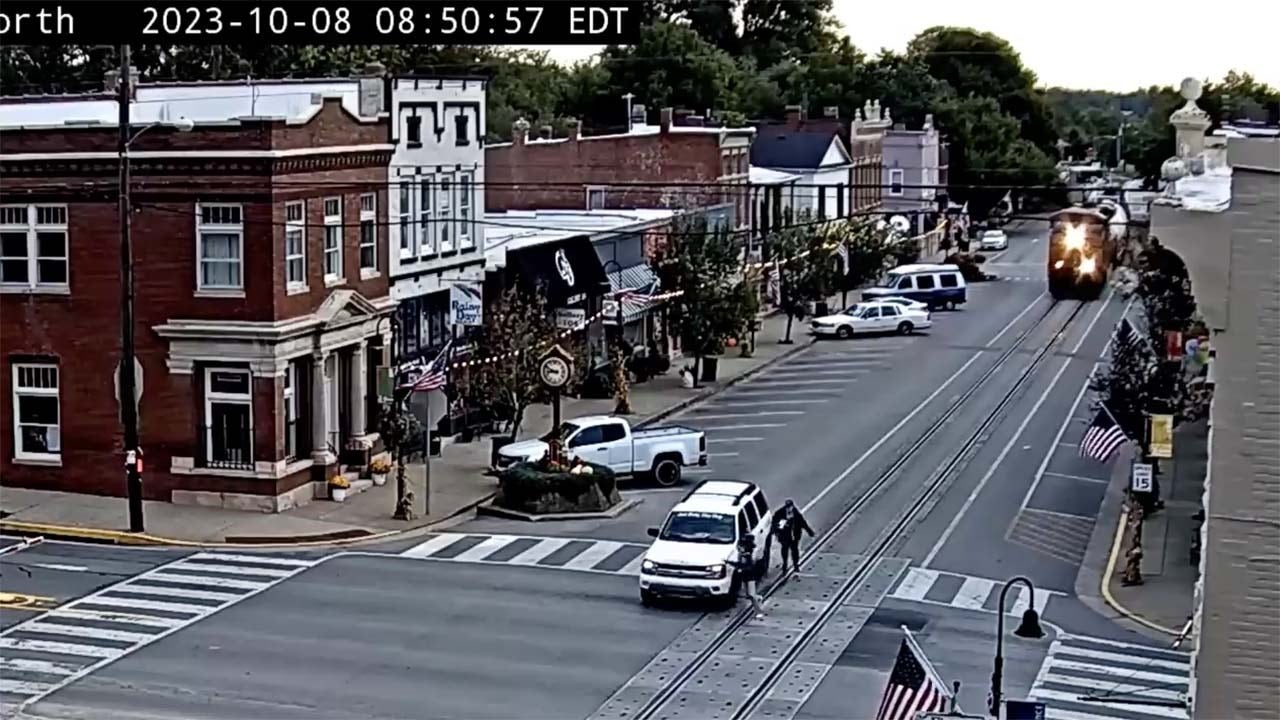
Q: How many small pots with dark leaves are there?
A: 2